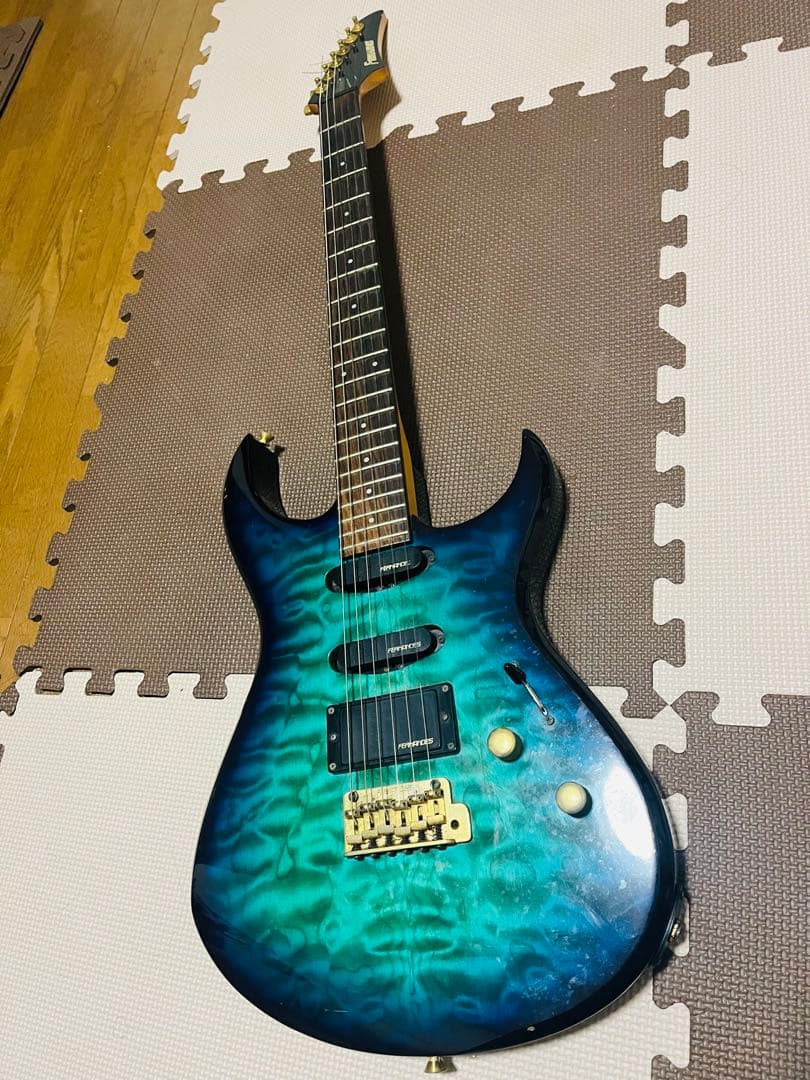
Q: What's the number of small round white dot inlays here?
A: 10